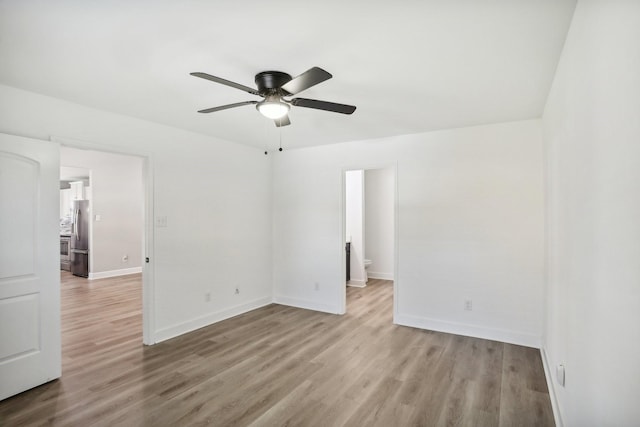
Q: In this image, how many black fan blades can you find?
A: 5